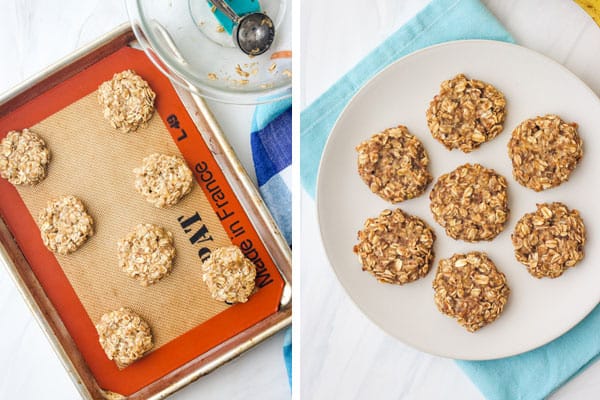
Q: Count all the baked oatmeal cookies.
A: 7